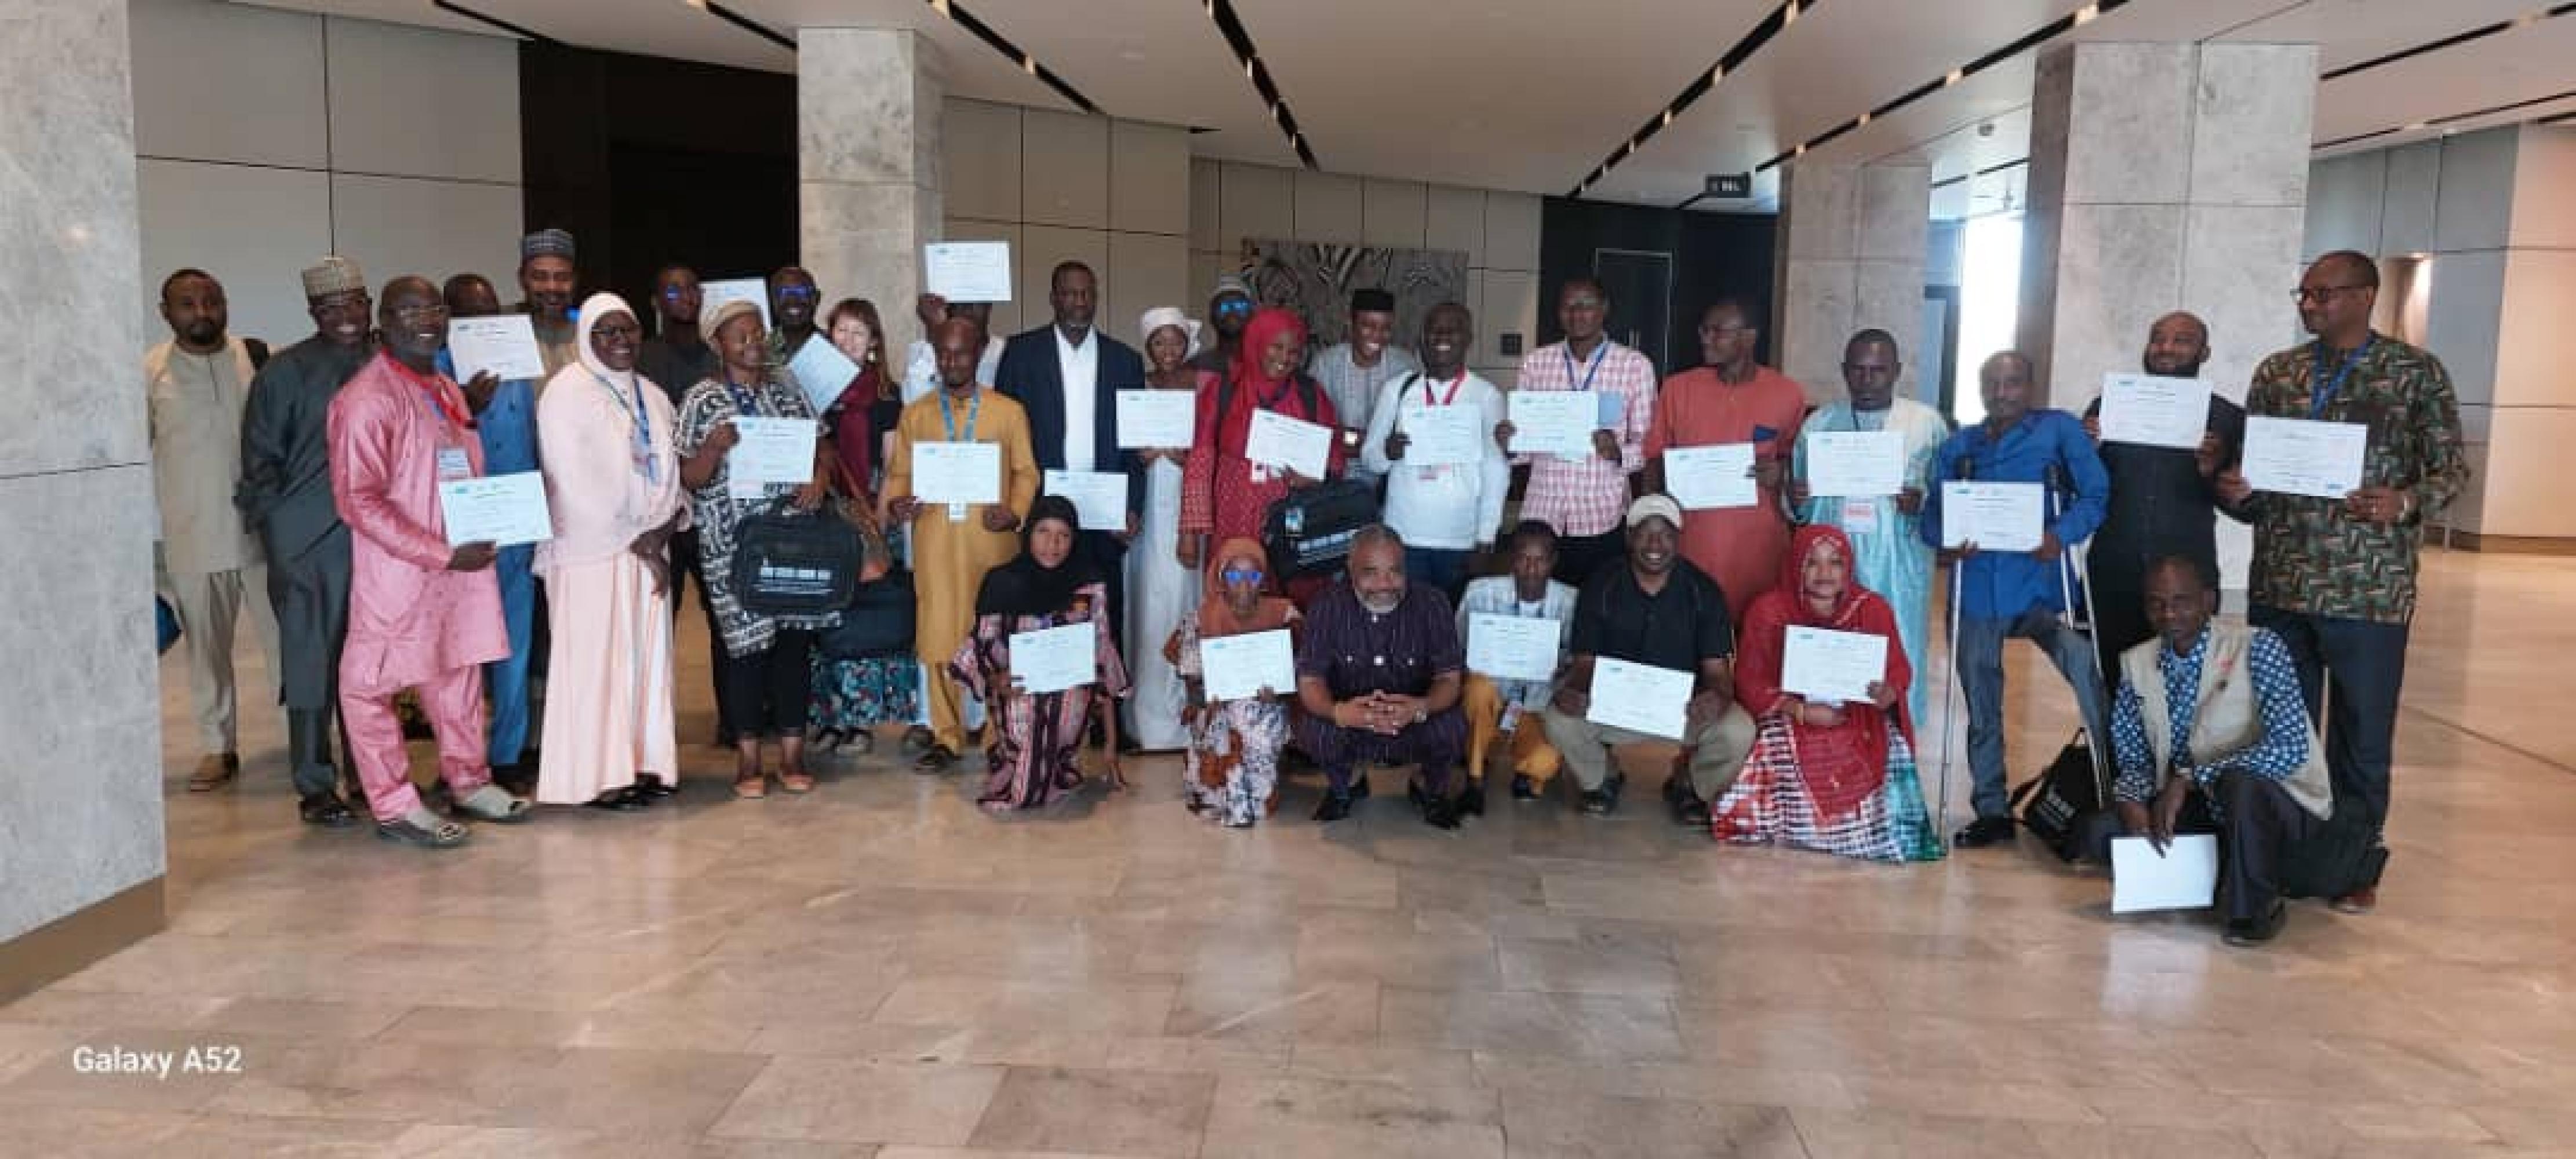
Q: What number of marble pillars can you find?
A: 4